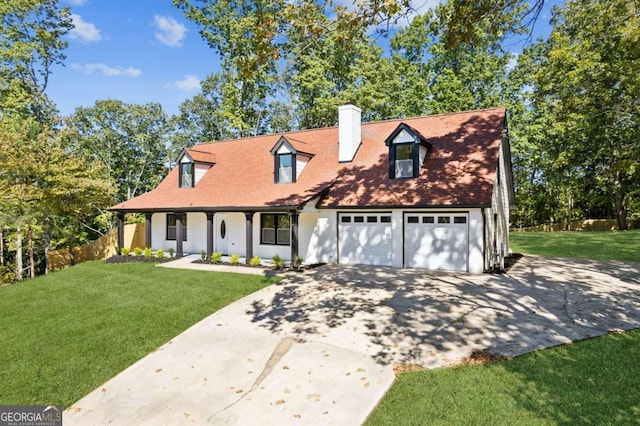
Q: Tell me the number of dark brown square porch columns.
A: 6